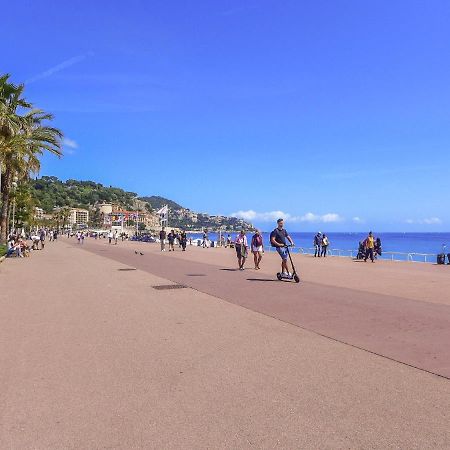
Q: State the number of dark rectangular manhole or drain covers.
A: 3